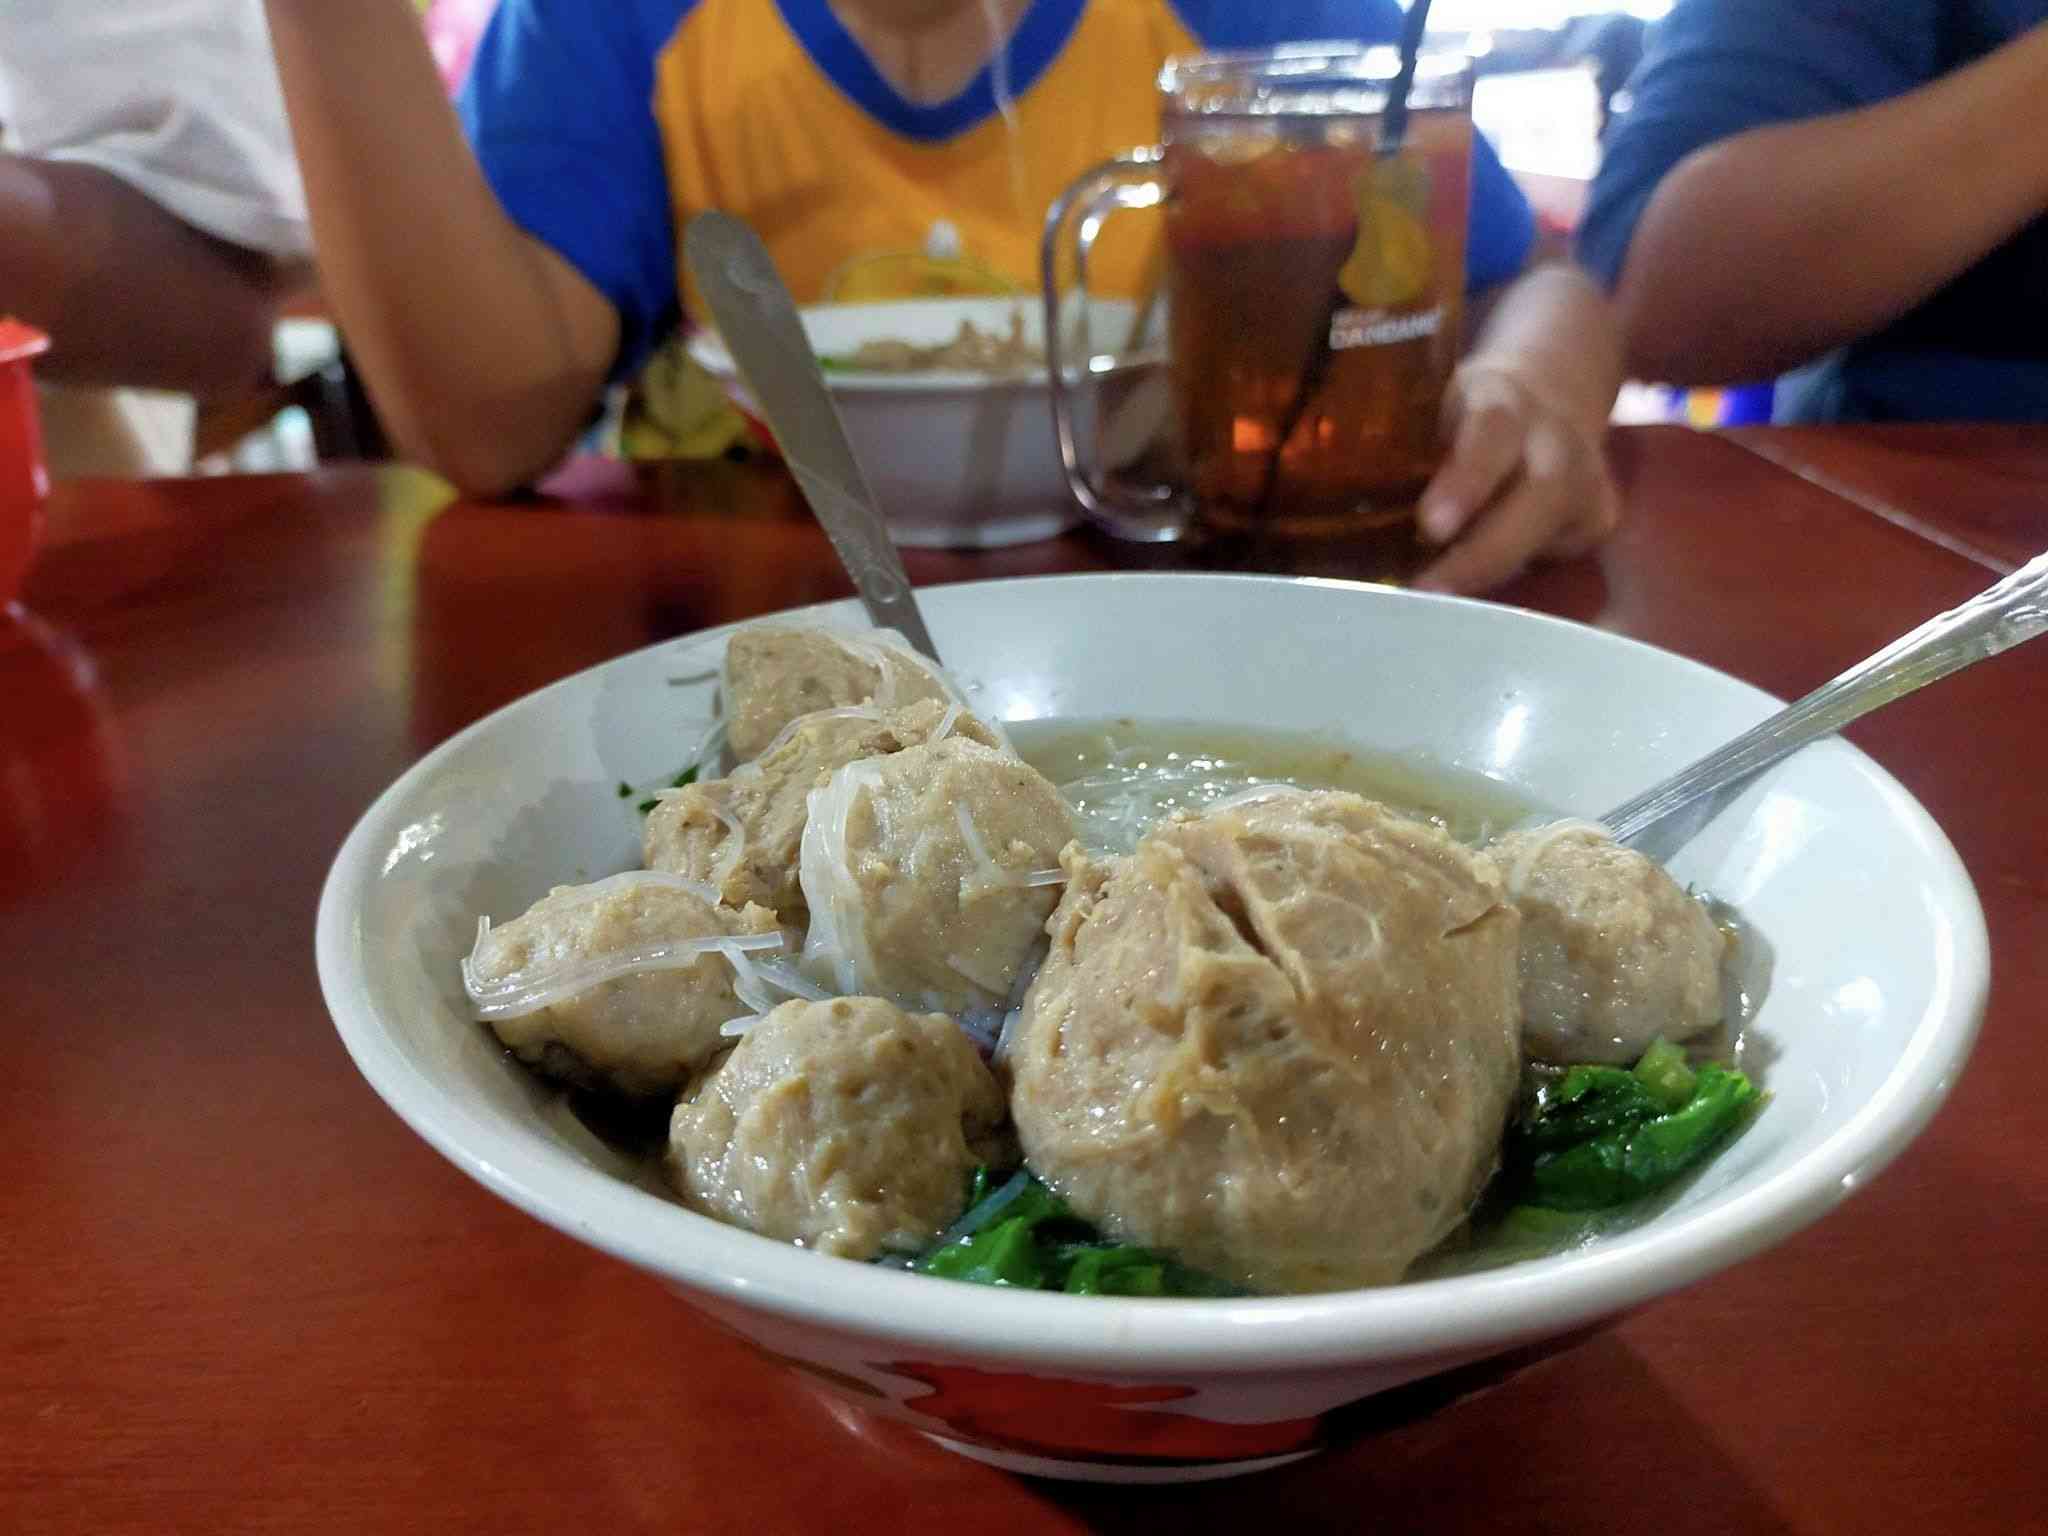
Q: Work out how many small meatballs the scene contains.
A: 6